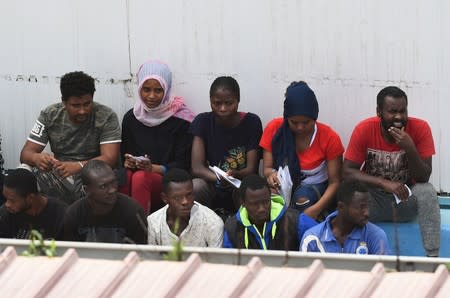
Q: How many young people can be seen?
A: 10